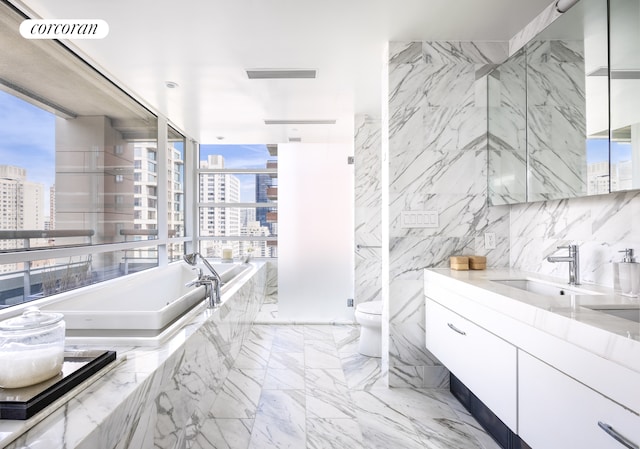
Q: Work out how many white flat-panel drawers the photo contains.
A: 2